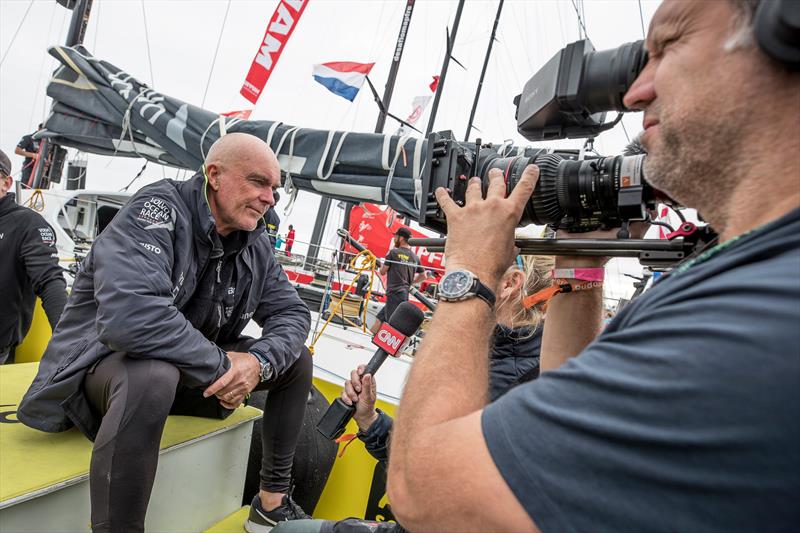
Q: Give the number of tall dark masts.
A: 4